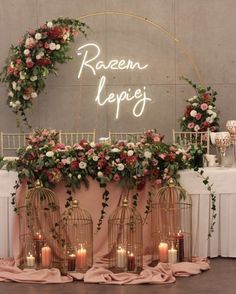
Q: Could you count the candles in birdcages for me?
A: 10